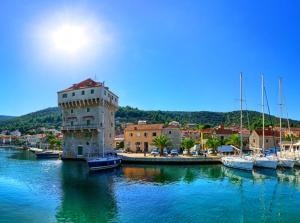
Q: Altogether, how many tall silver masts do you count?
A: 3